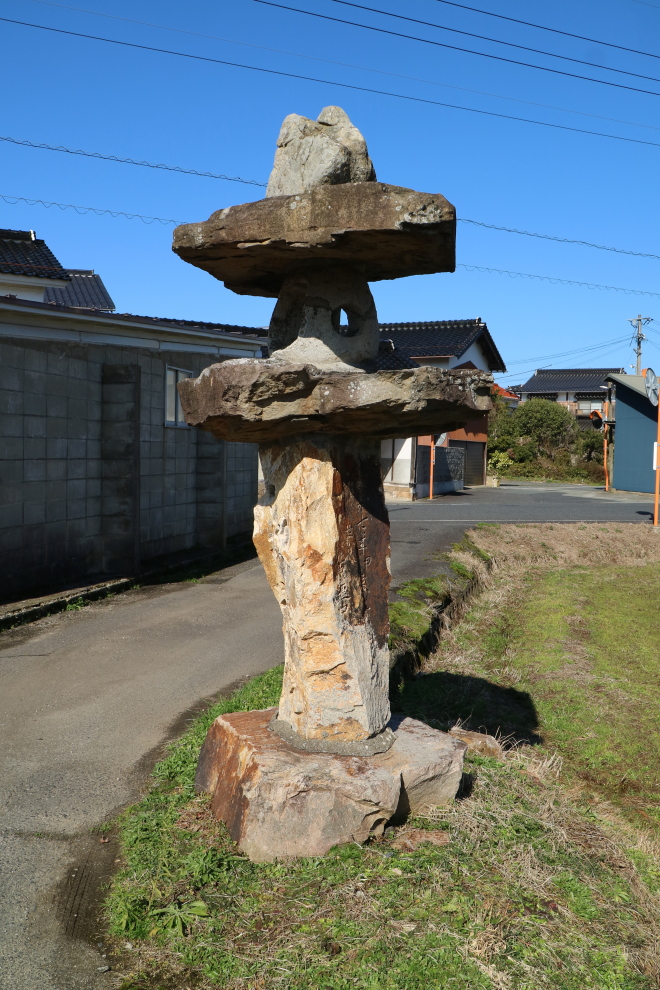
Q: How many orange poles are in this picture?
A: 3